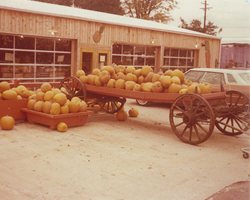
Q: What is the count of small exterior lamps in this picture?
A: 3